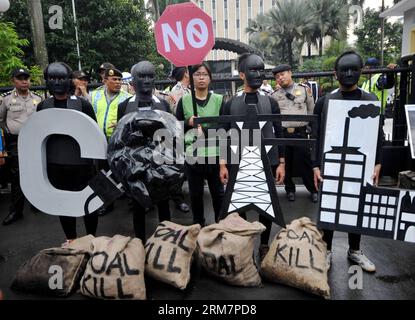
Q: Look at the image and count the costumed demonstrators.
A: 4